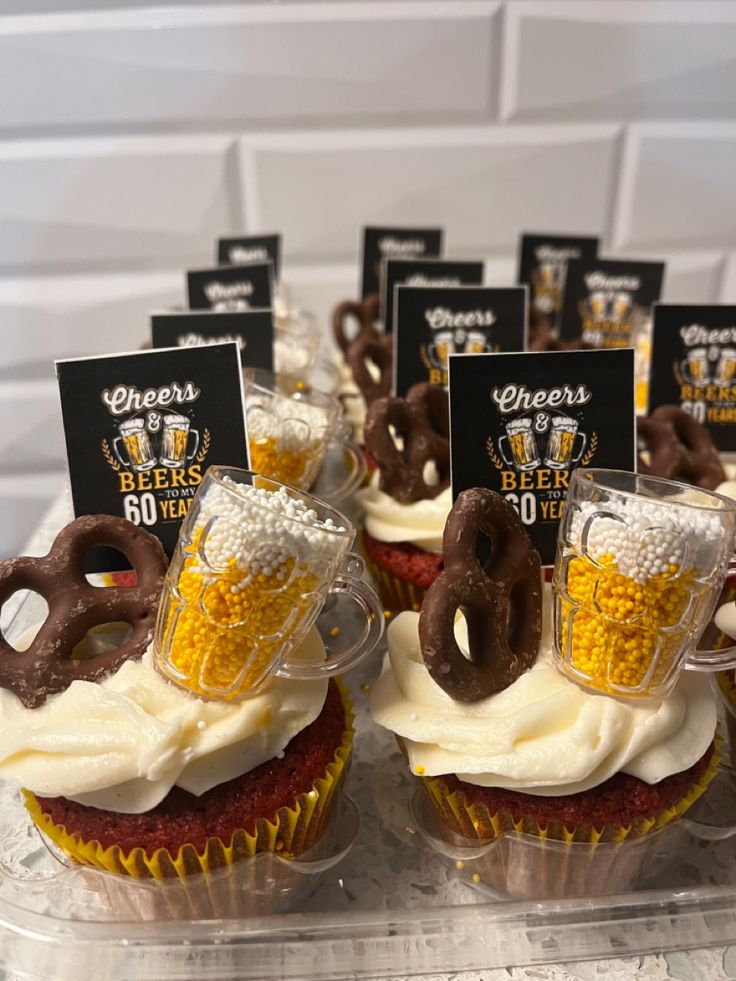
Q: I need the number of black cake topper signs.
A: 11